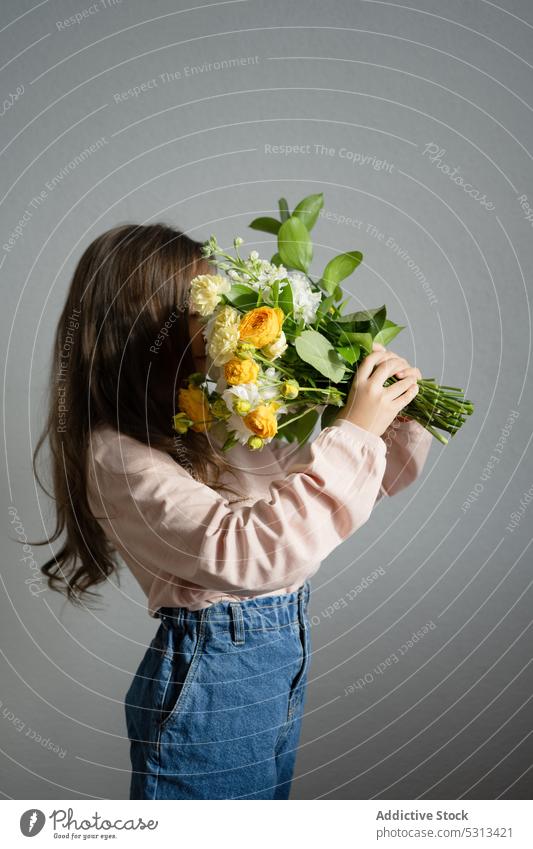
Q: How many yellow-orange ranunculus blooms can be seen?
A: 4